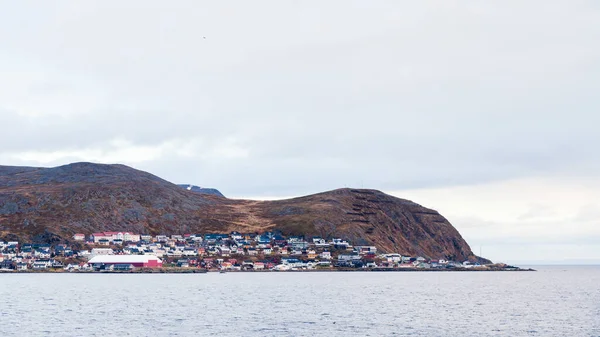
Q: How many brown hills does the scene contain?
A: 2